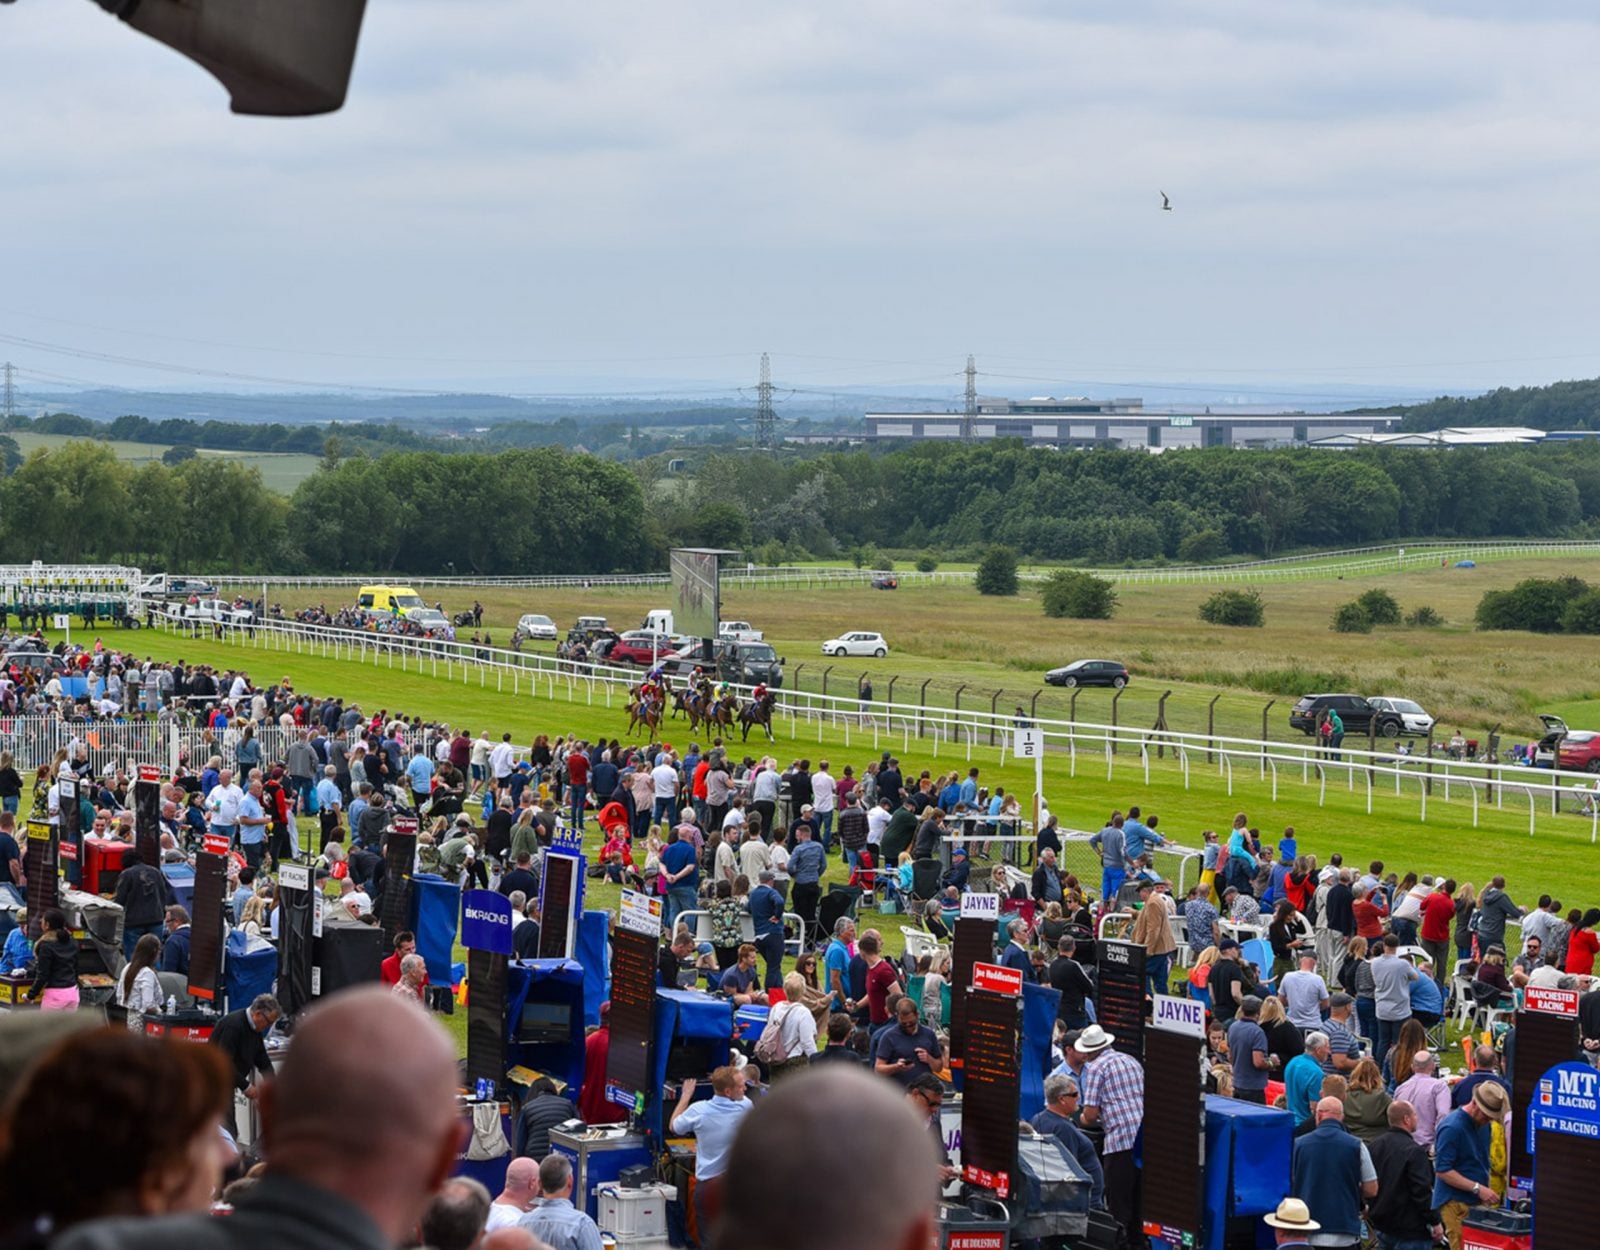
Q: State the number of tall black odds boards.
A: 15